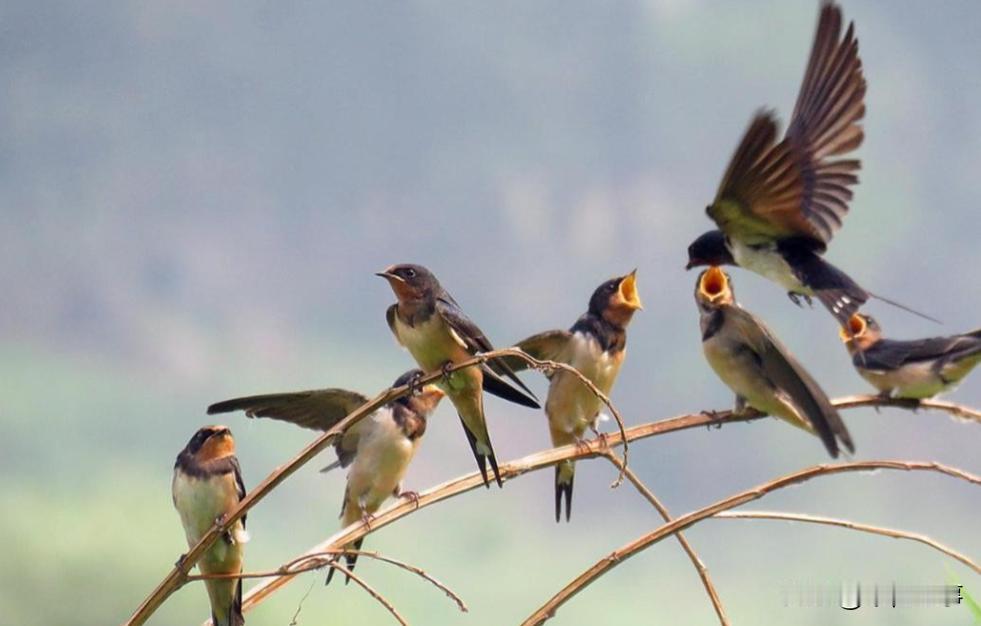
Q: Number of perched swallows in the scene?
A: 6